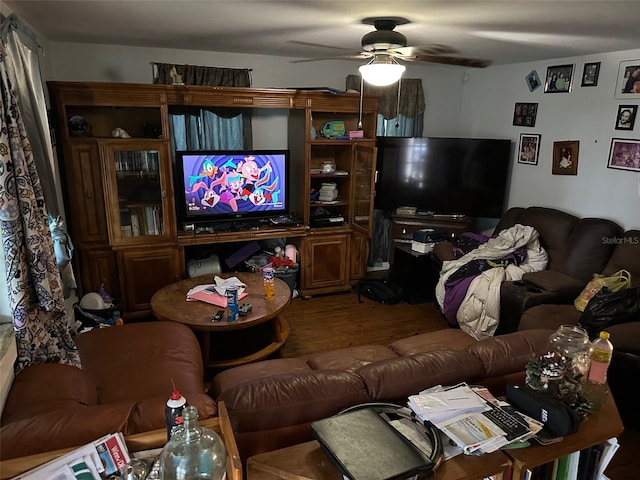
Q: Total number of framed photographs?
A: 9